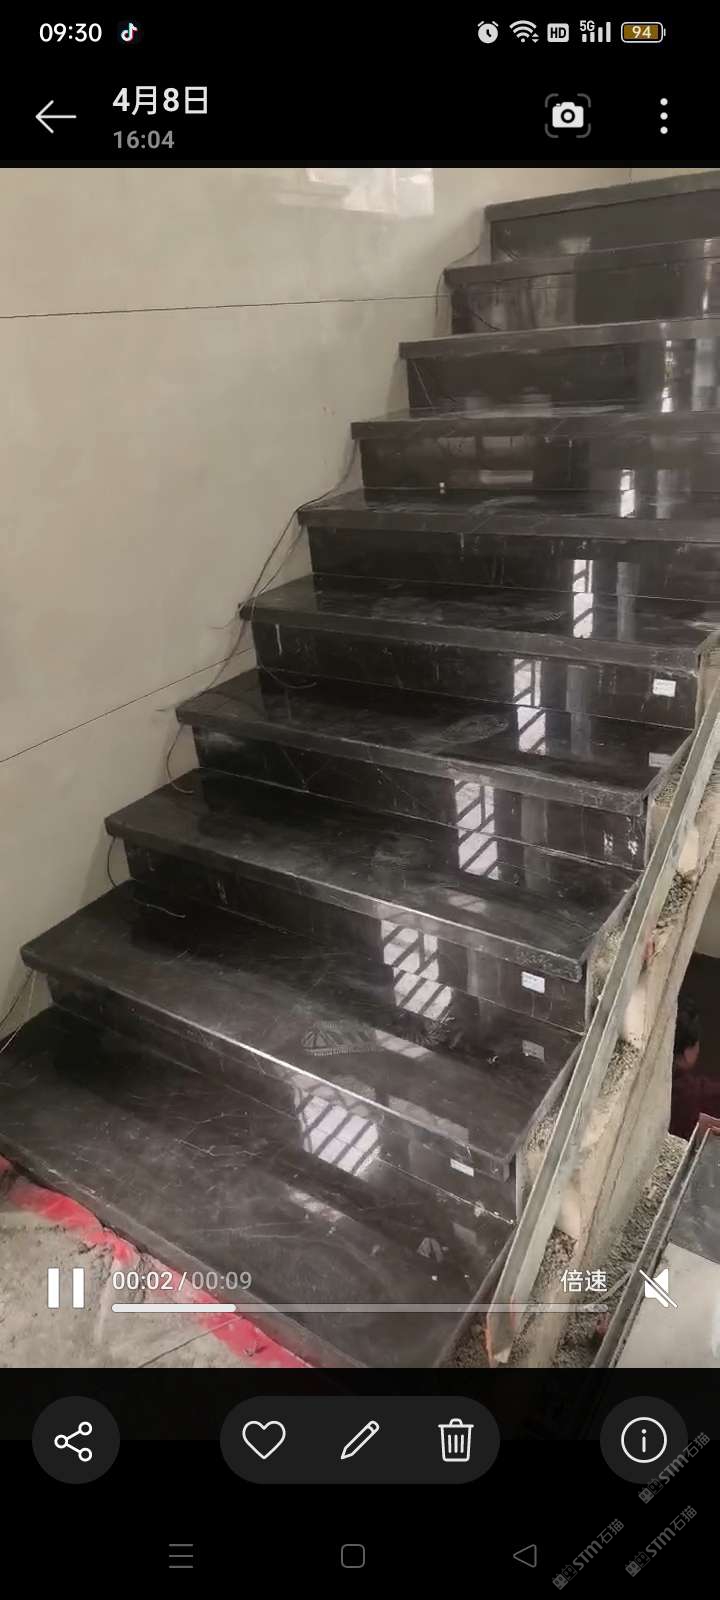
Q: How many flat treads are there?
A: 10